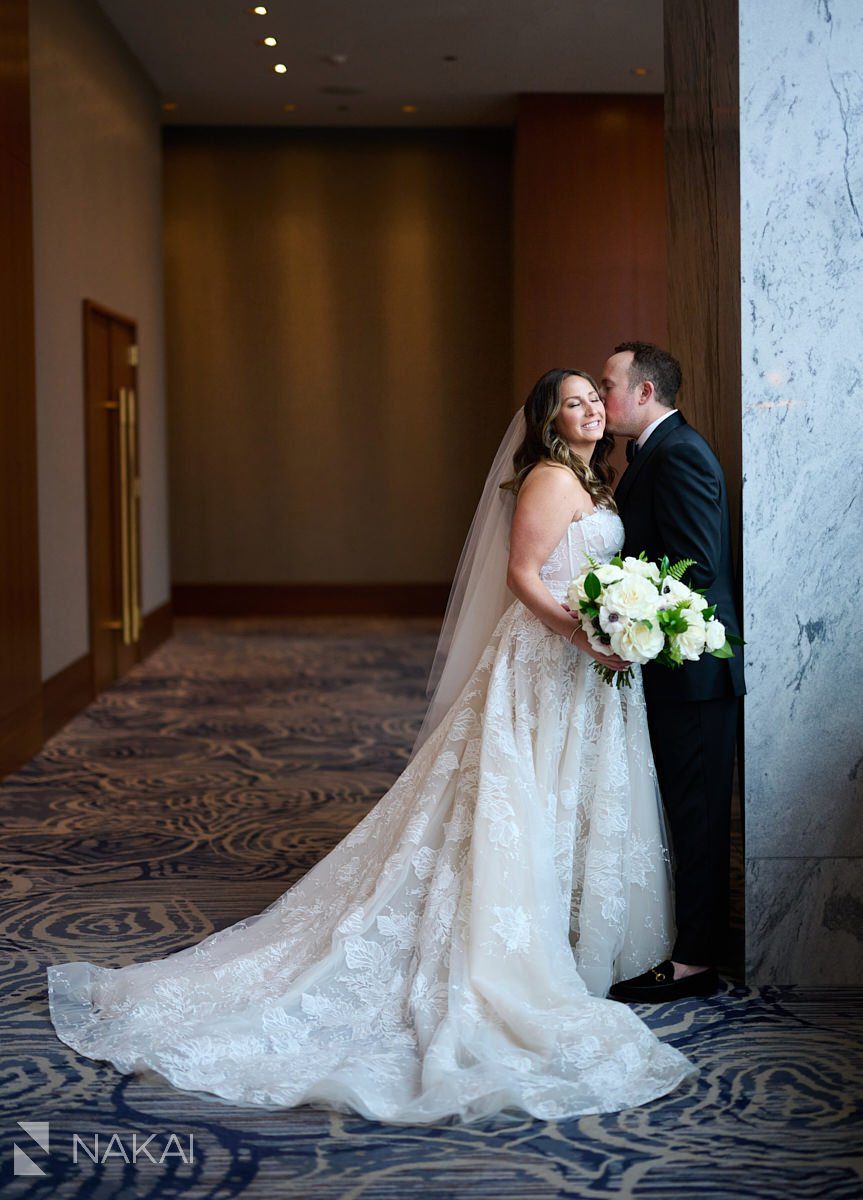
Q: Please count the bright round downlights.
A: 3